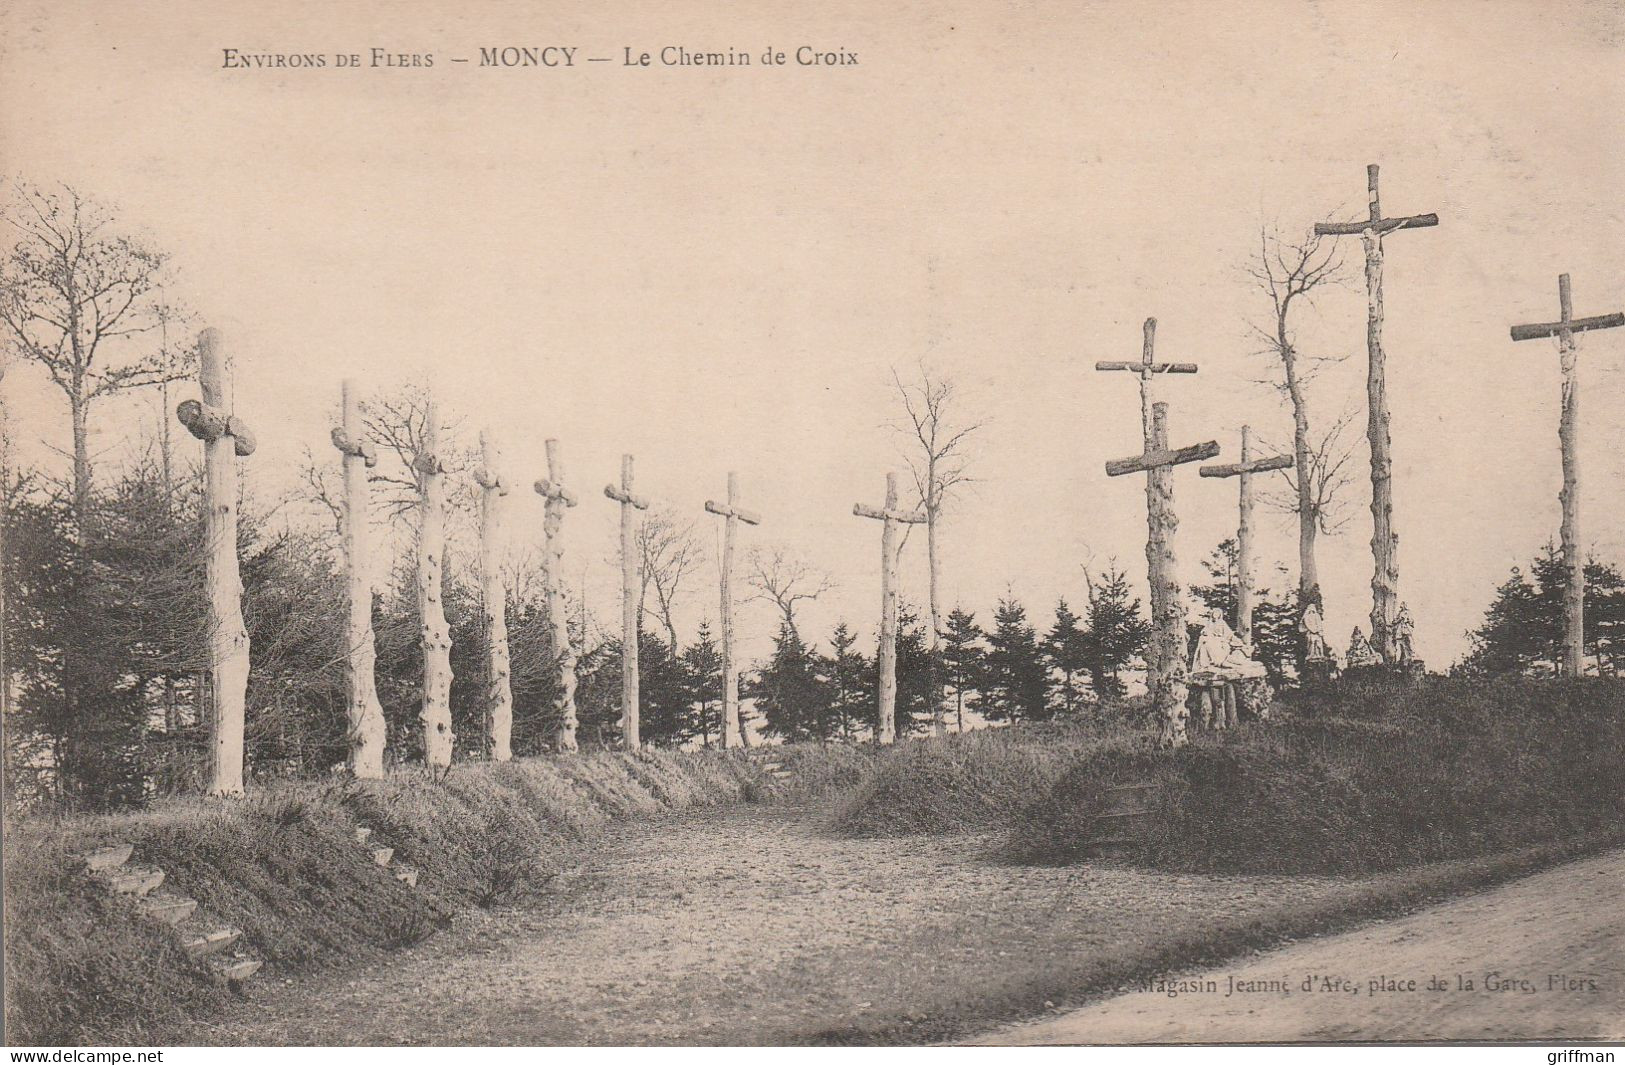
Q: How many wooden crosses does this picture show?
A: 13